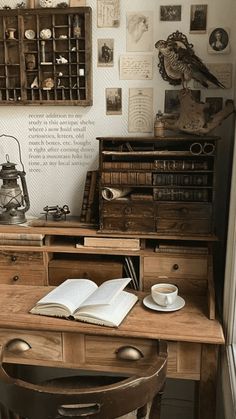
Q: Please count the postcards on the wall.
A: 12